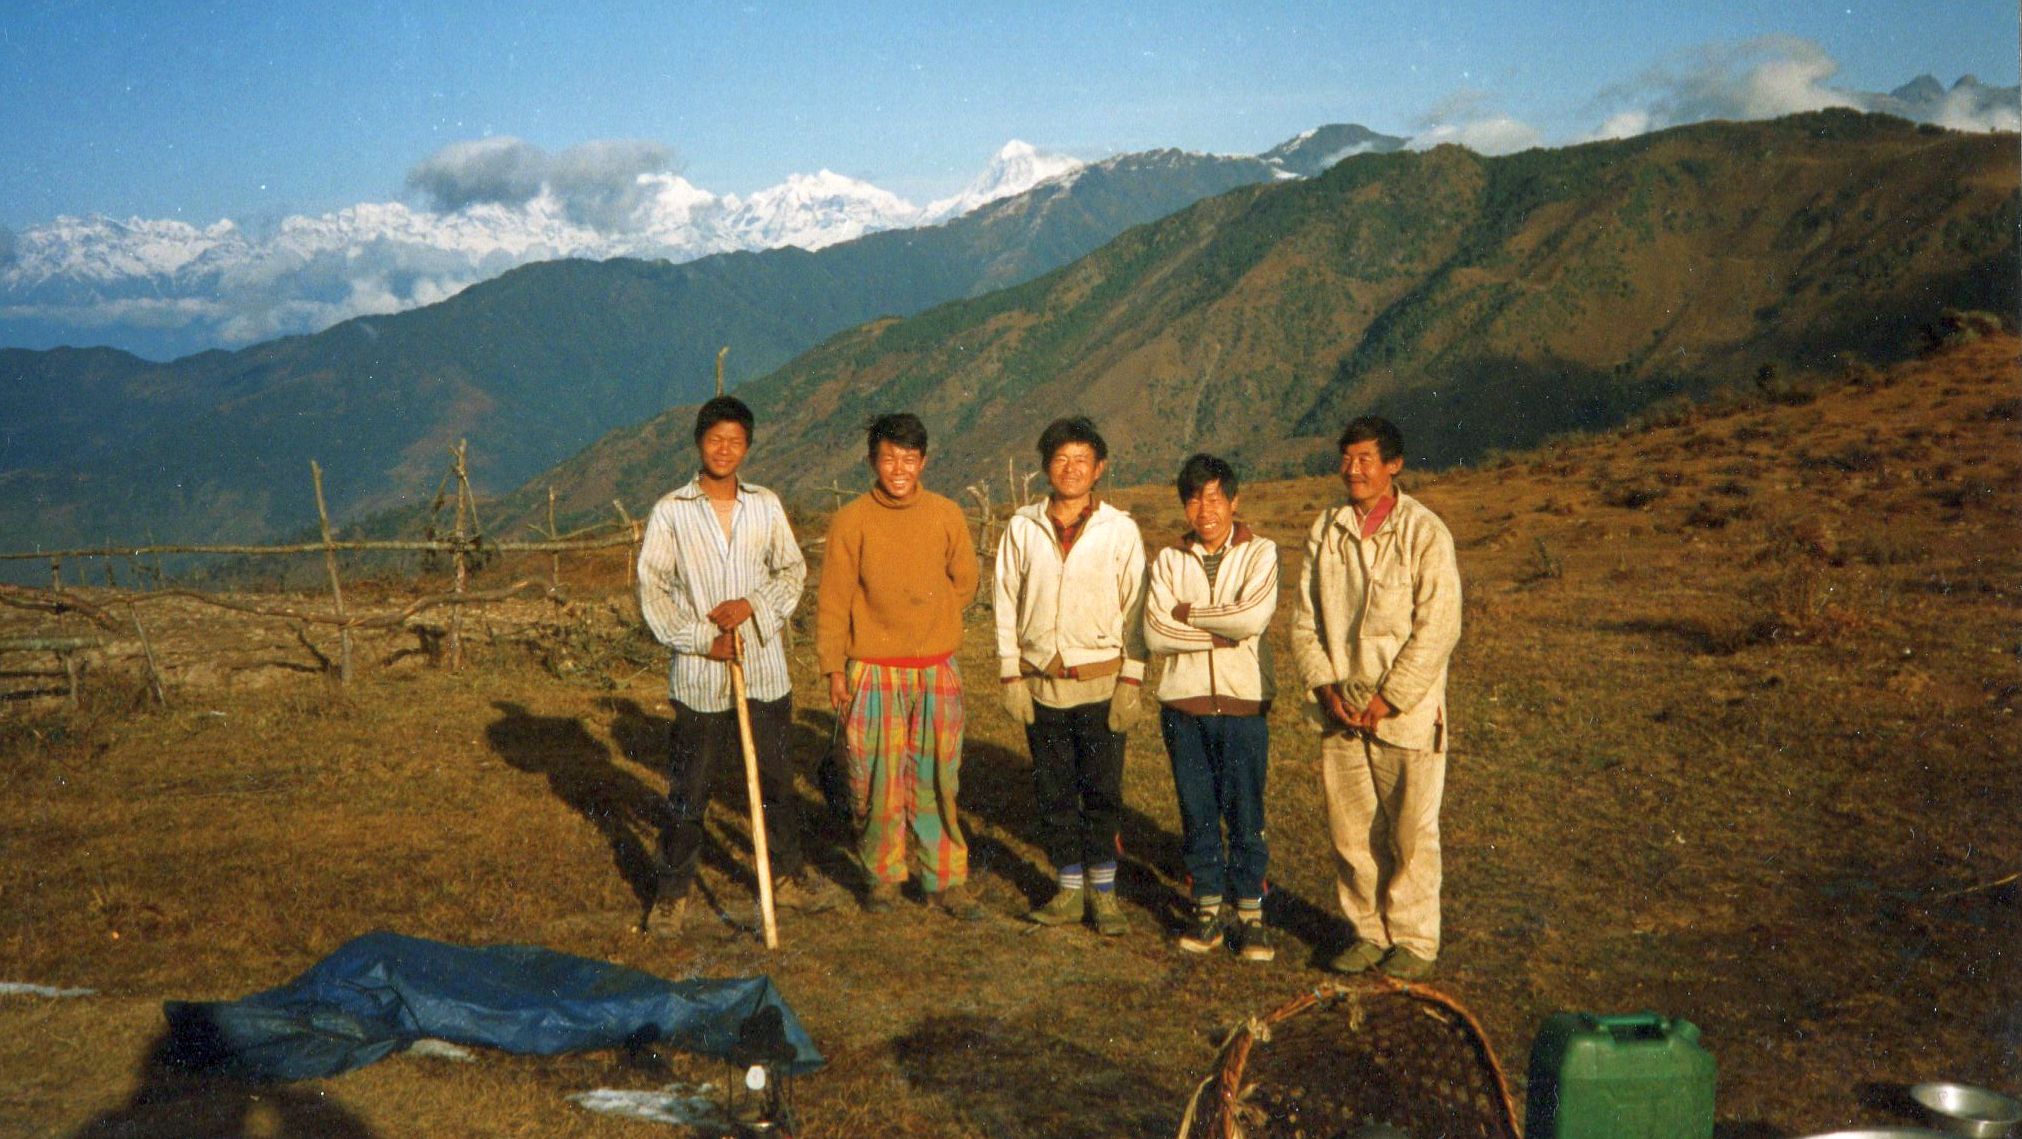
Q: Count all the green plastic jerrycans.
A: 1